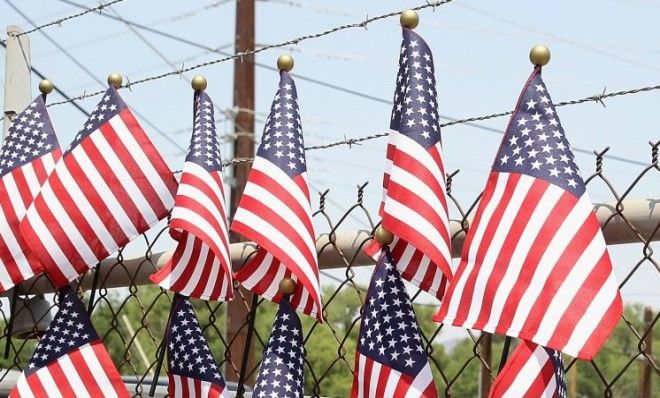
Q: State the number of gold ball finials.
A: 8